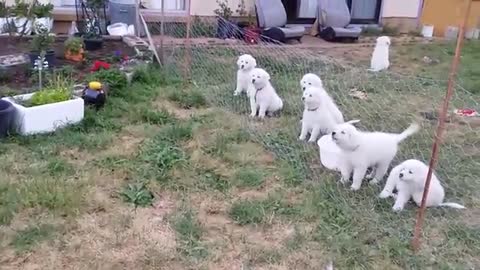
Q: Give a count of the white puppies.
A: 7